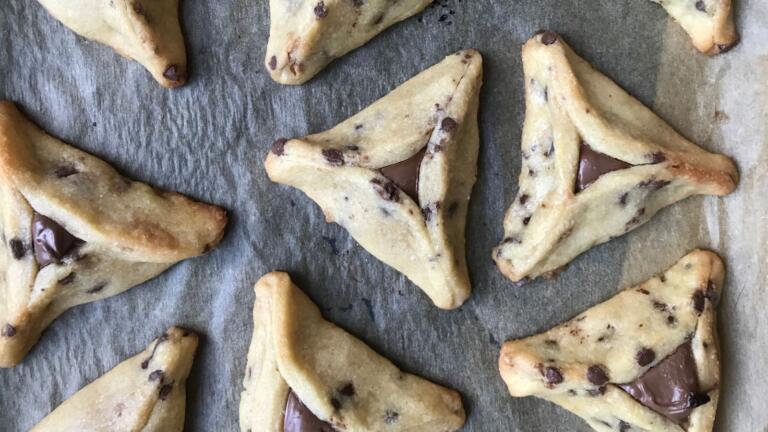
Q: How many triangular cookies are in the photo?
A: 9